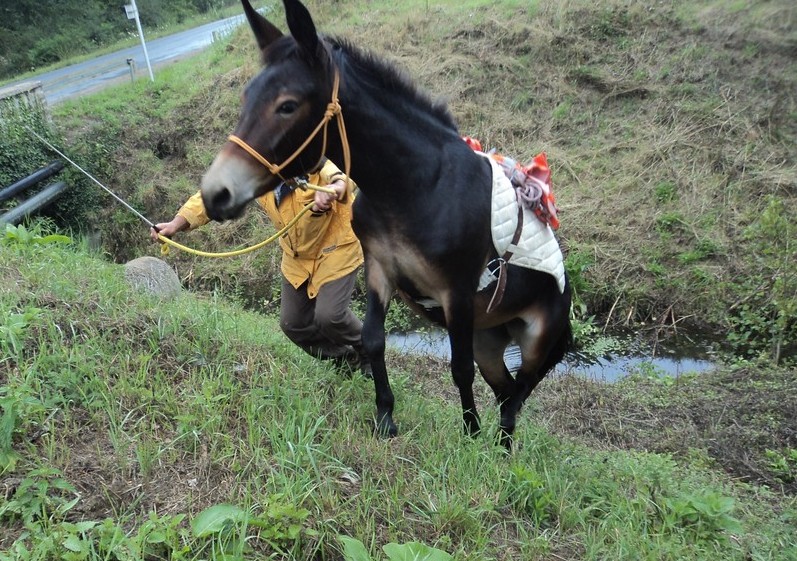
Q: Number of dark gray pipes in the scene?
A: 2